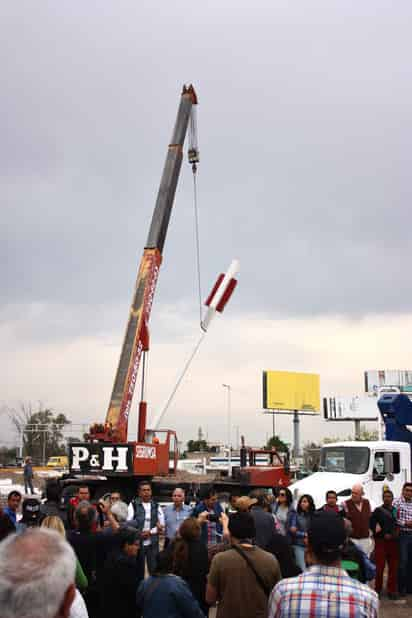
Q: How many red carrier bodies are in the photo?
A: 1